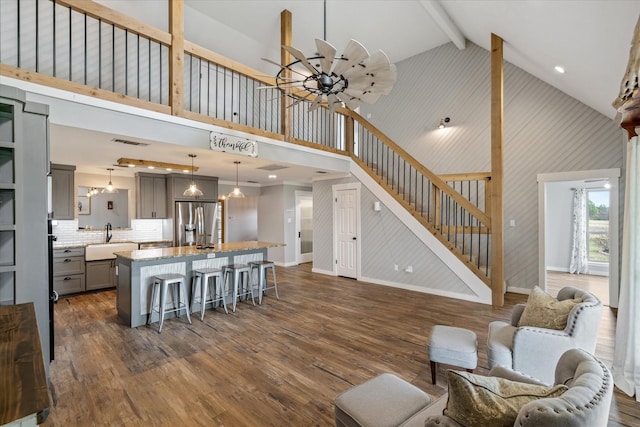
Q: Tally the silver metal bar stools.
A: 4